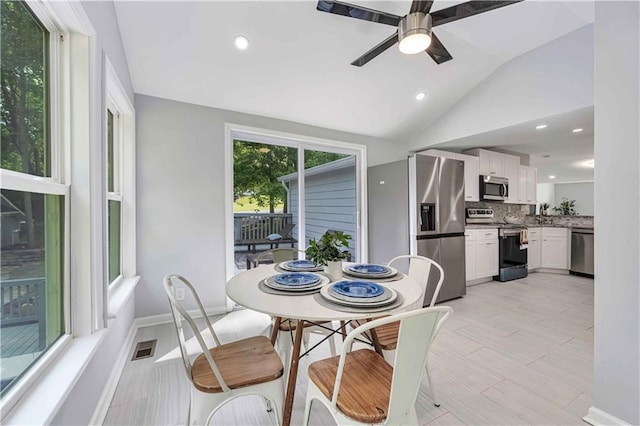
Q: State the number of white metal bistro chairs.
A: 4